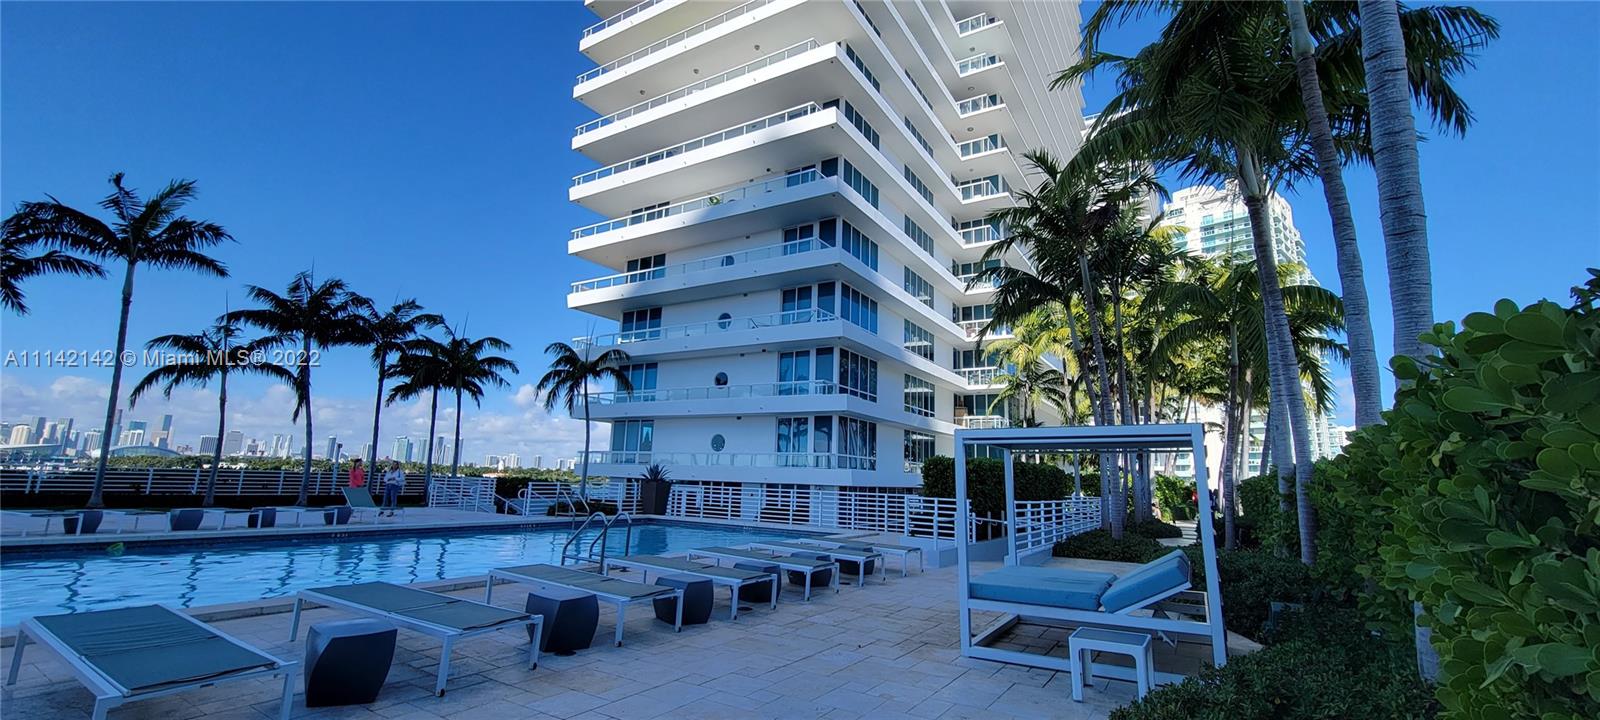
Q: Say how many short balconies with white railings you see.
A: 10